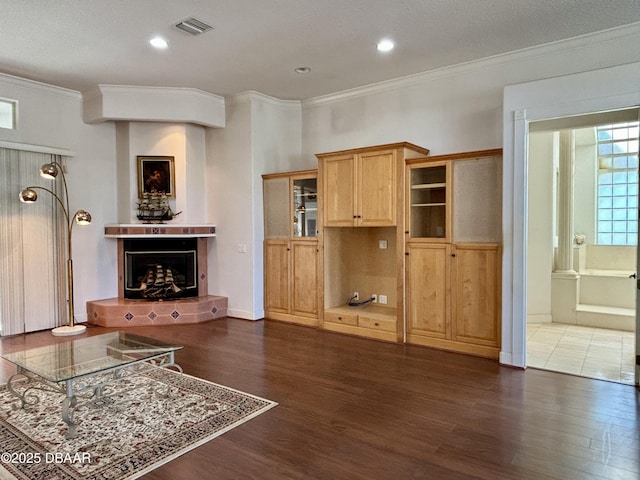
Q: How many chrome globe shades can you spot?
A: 3